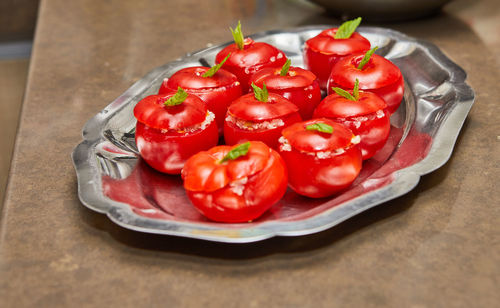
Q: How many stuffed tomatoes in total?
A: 10